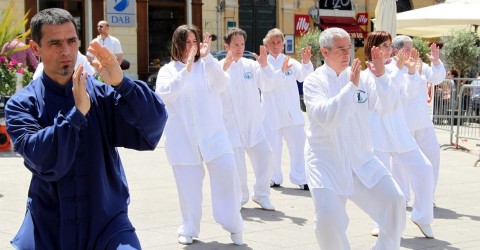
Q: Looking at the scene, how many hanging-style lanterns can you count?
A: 0